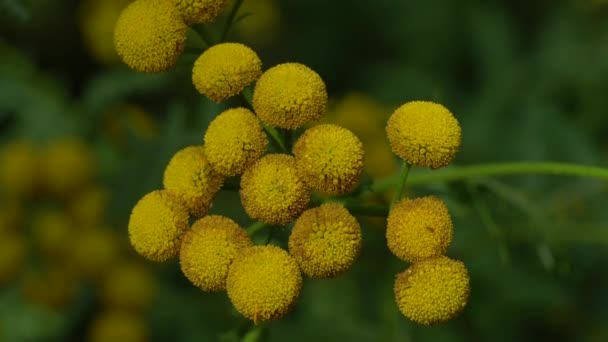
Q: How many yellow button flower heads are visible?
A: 15